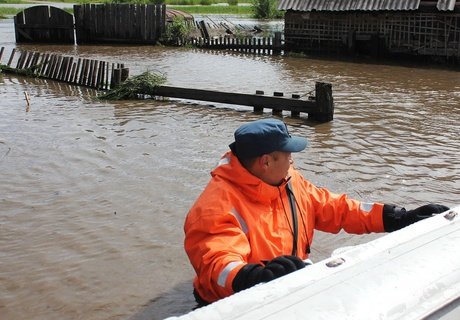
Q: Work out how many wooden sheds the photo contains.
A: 1